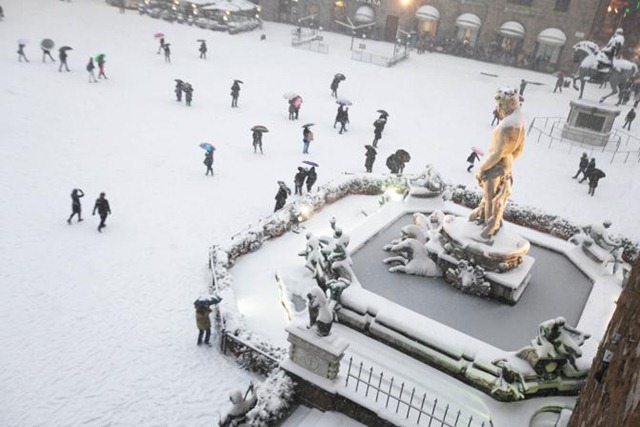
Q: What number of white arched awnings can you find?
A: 5